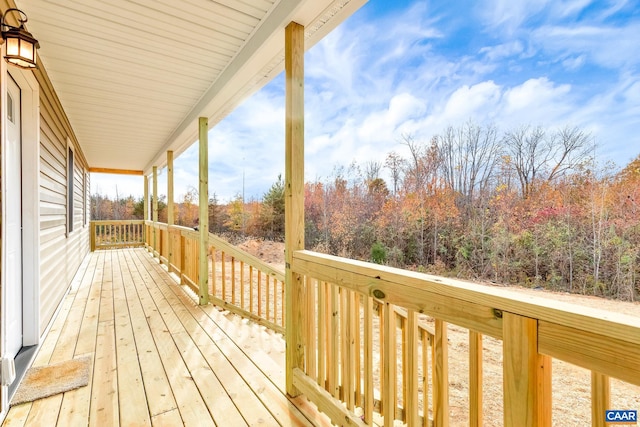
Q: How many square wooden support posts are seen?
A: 5